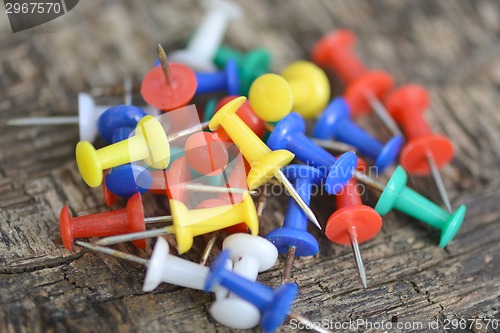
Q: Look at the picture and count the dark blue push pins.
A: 6